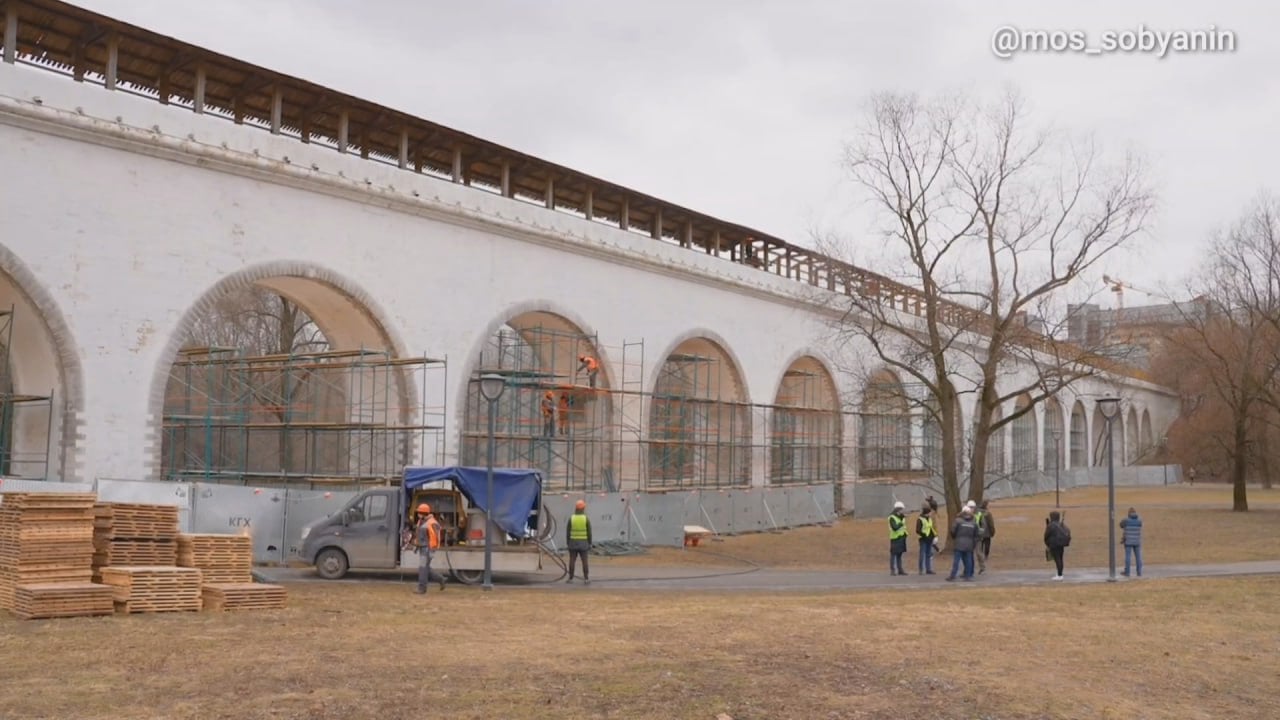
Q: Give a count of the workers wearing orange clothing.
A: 4